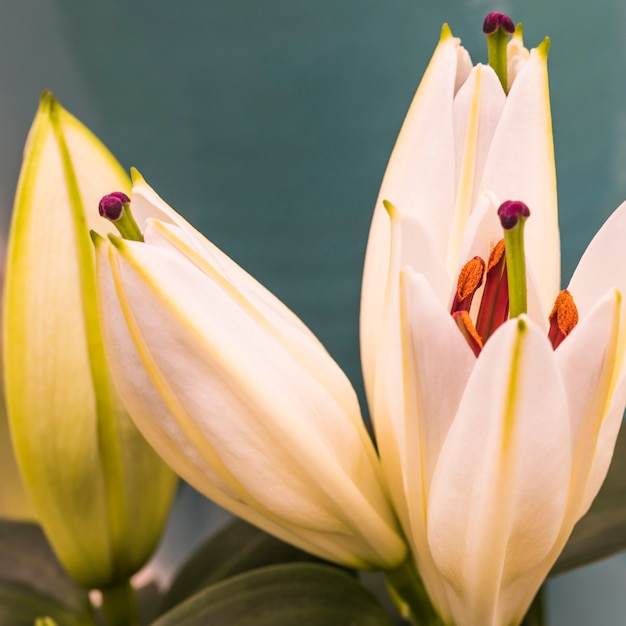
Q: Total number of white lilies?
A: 3